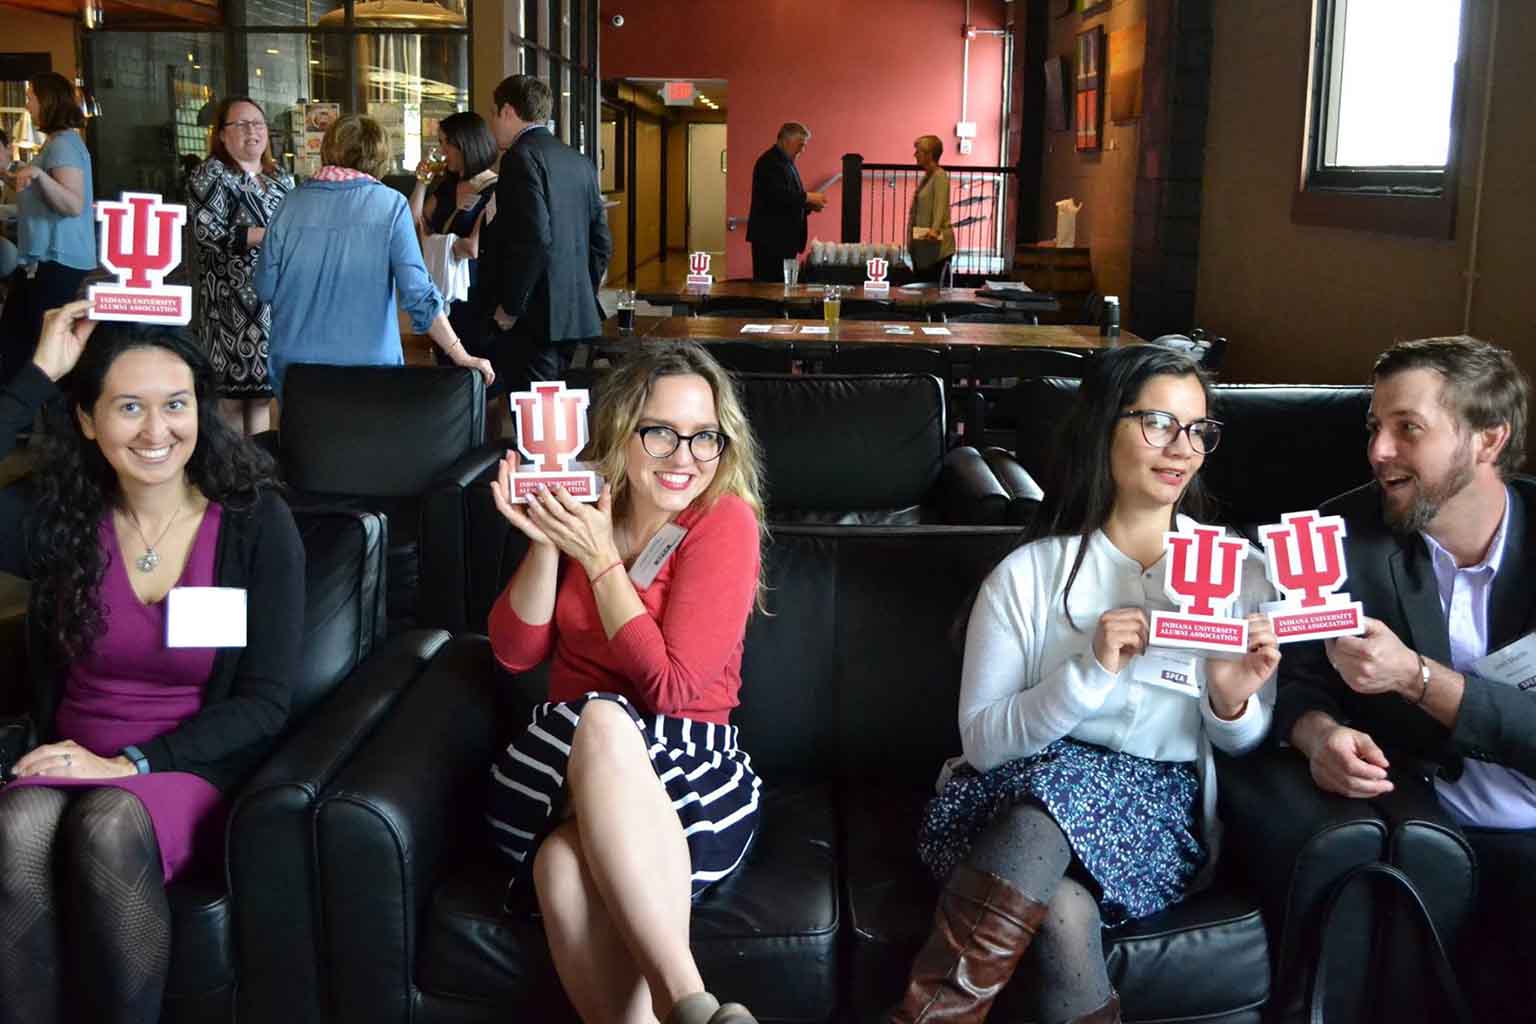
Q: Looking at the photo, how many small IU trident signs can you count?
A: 6